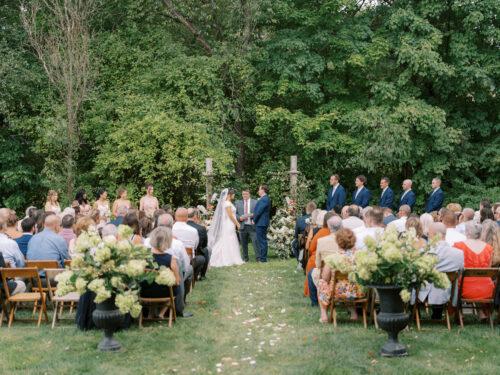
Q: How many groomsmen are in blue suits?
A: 5